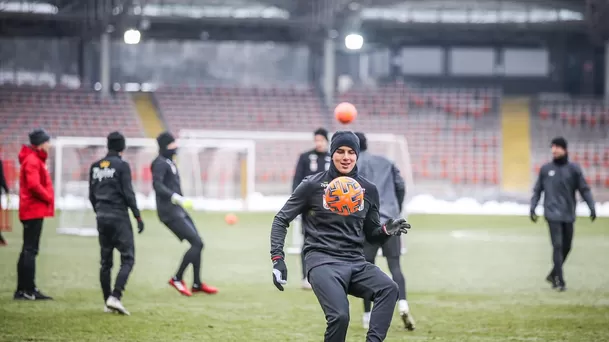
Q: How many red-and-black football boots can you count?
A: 2